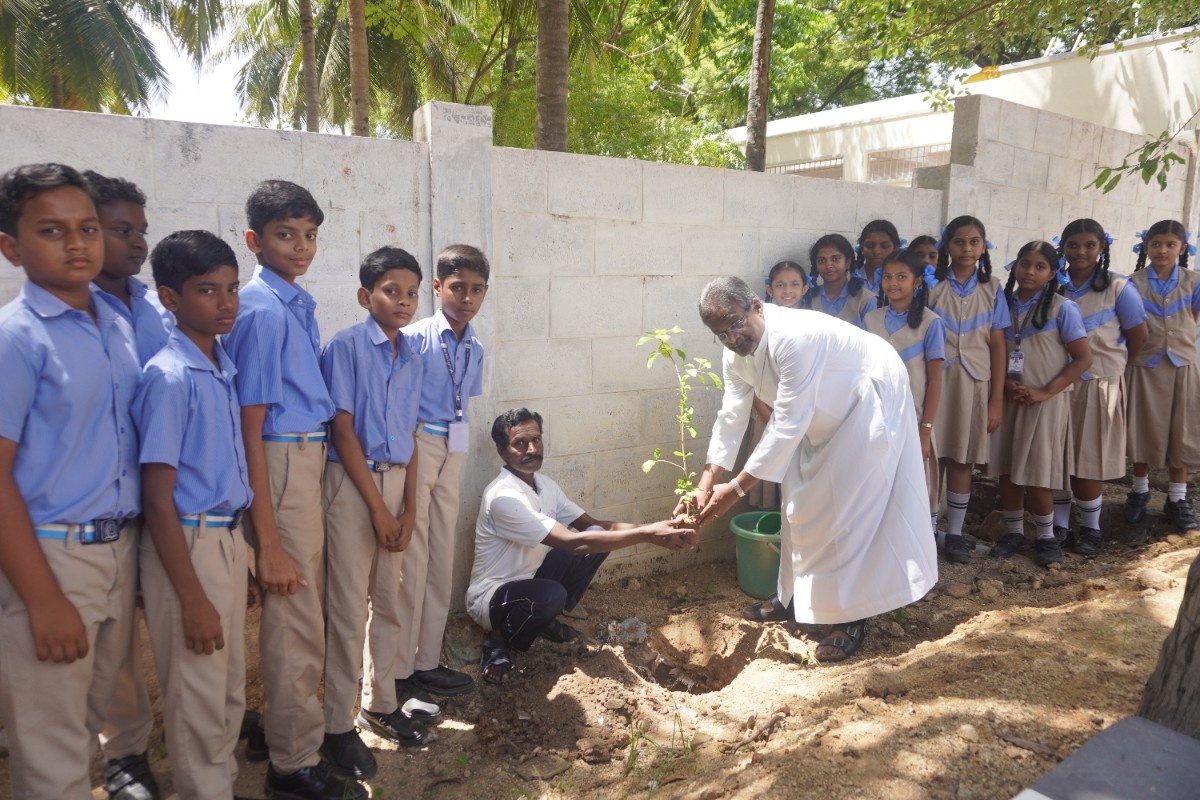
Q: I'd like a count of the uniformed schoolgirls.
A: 9